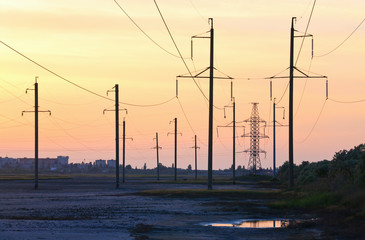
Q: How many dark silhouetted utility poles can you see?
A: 10